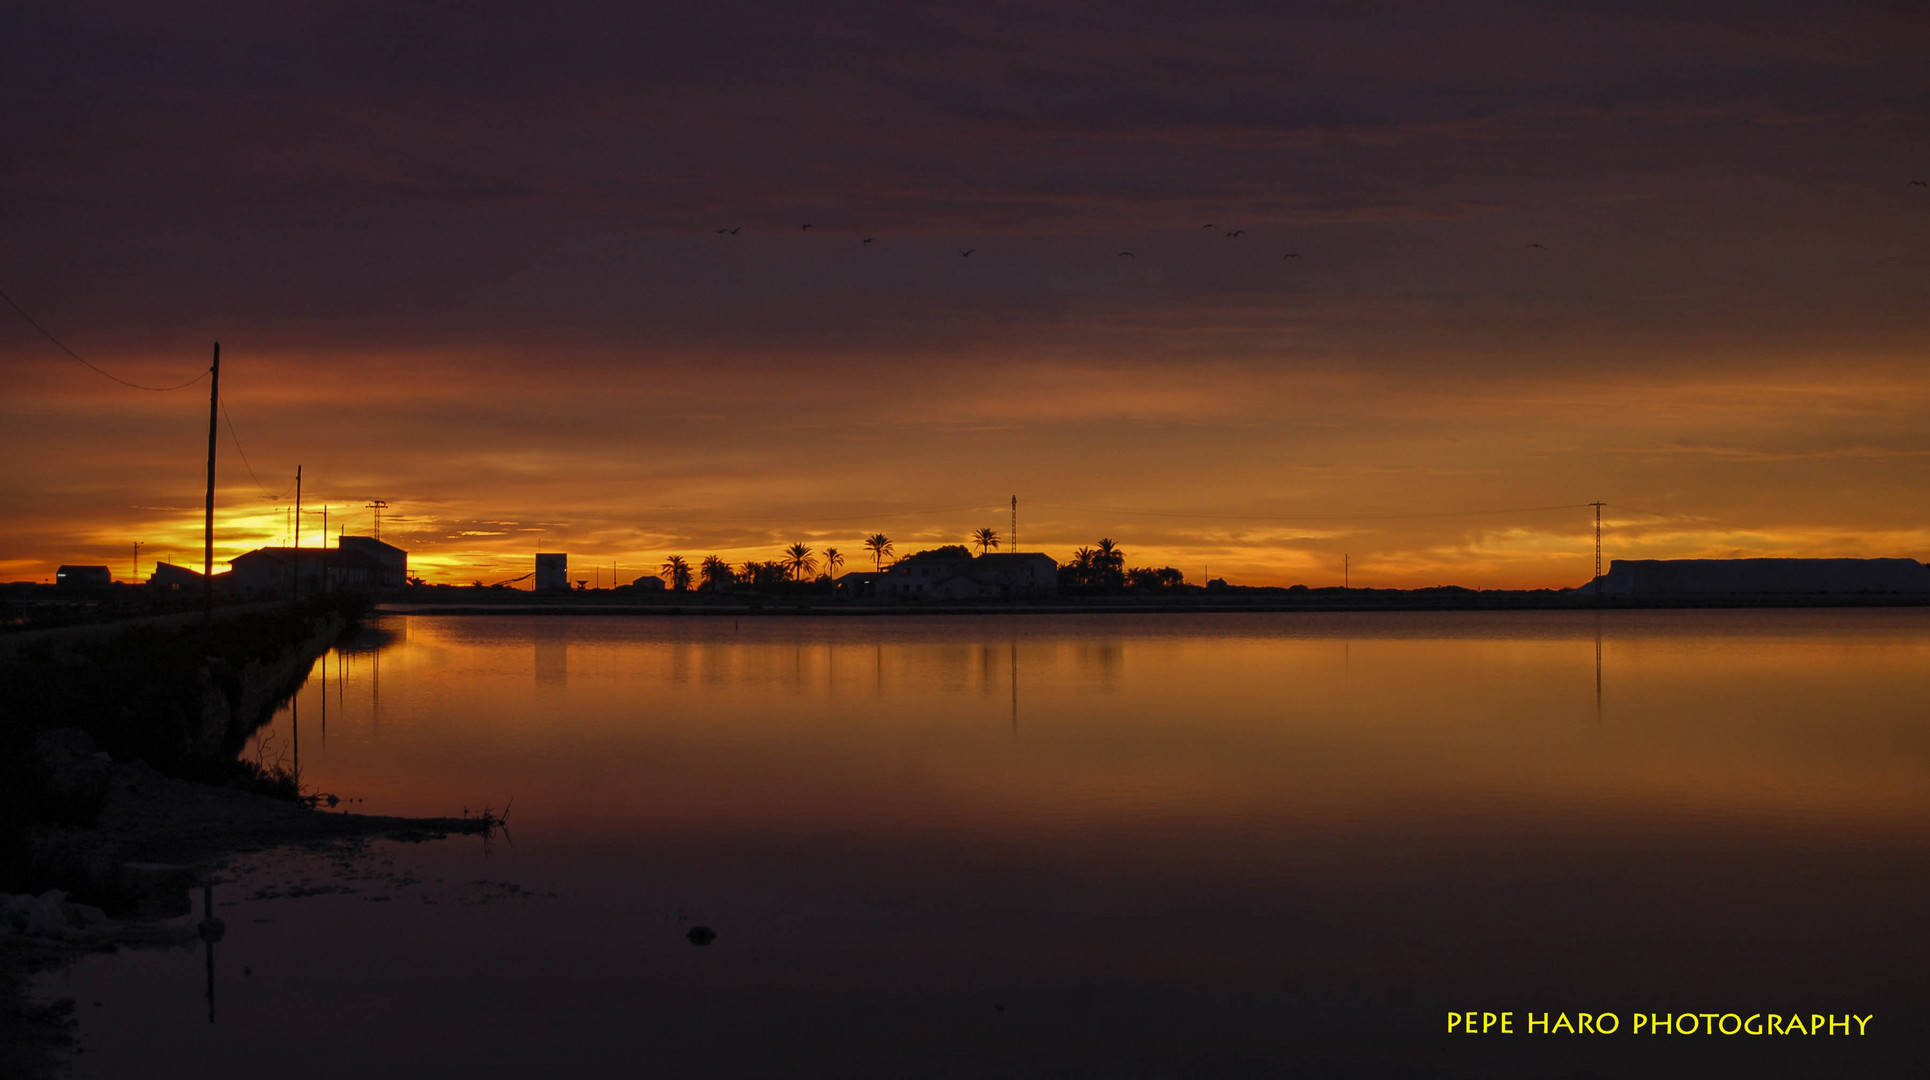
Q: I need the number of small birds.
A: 11